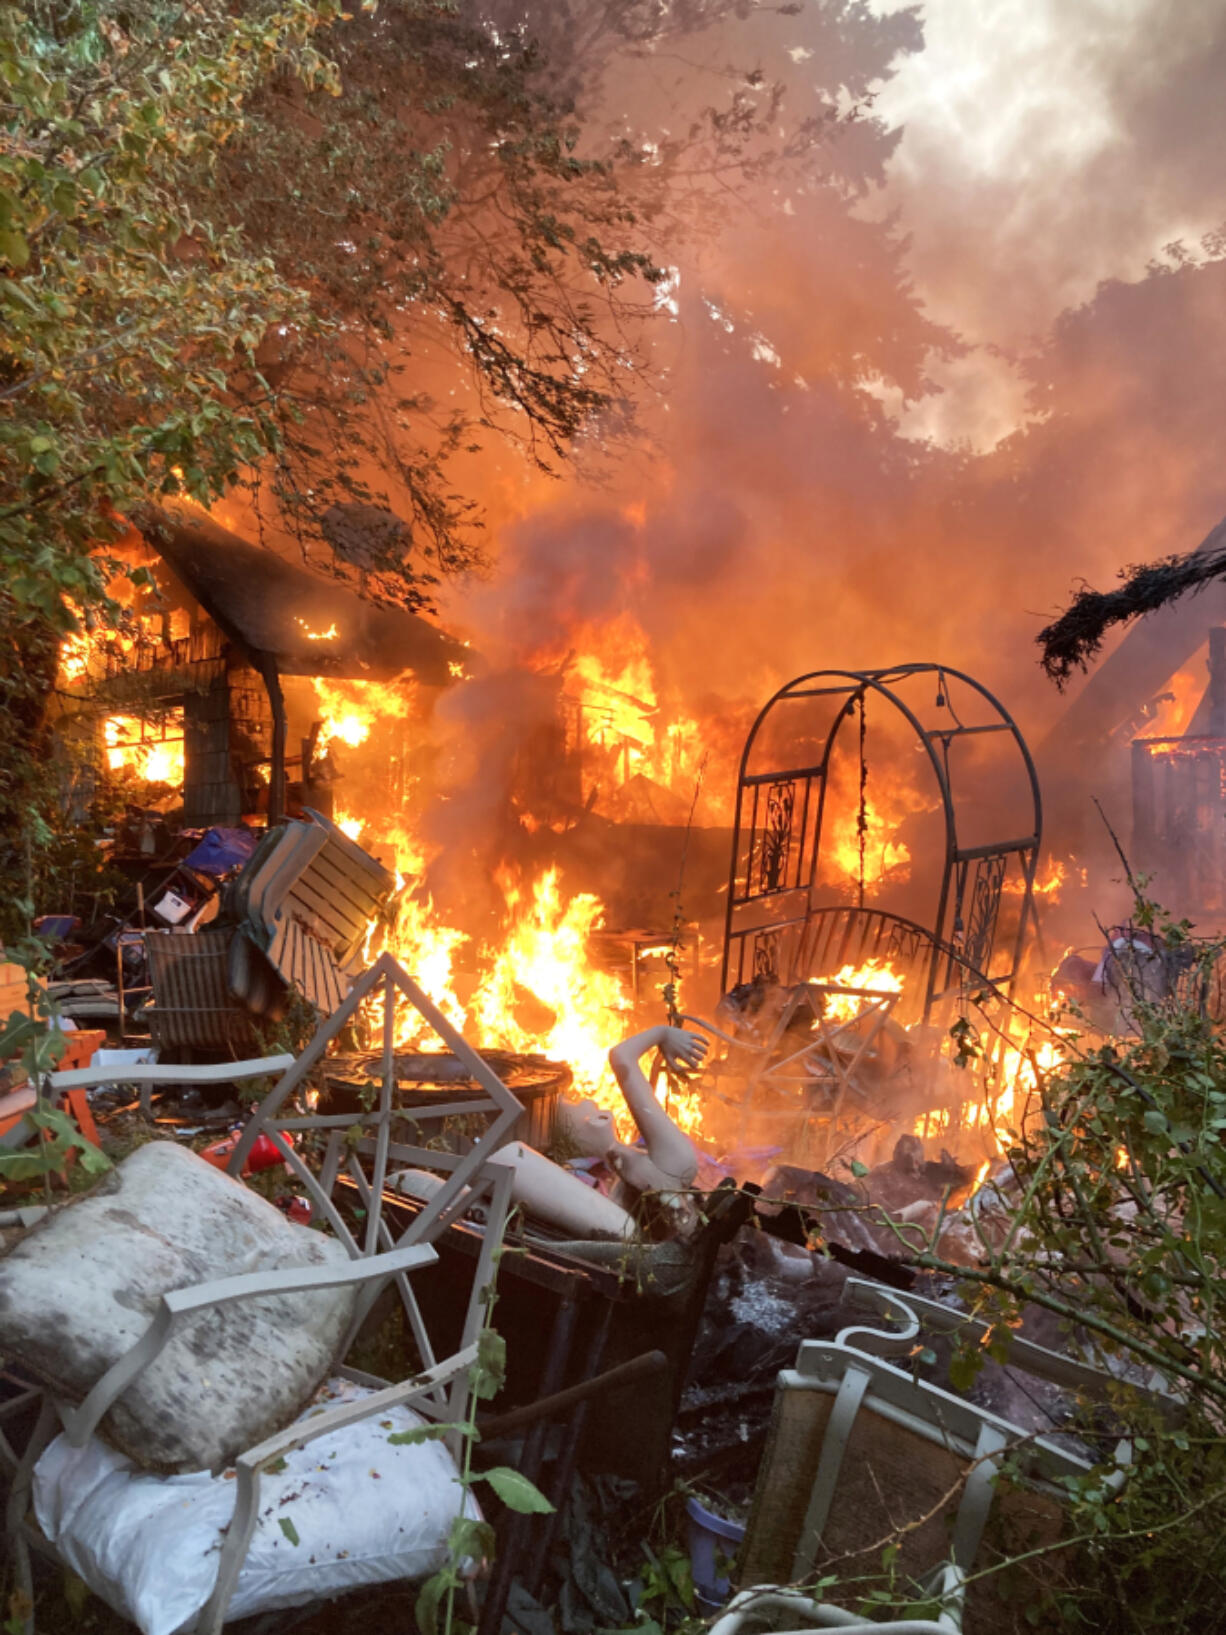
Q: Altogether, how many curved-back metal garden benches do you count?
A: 1